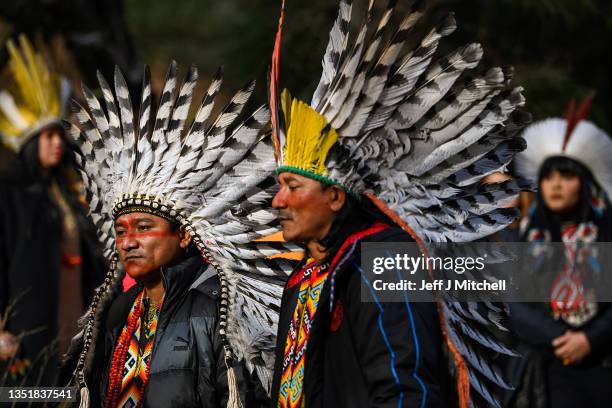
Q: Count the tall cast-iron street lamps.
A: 0